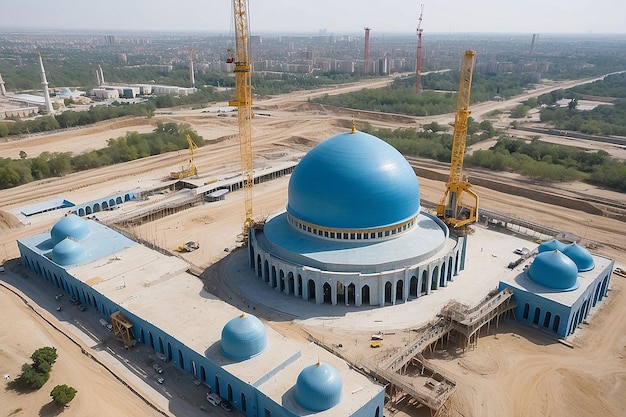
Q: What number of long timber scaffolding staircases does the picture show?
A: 2